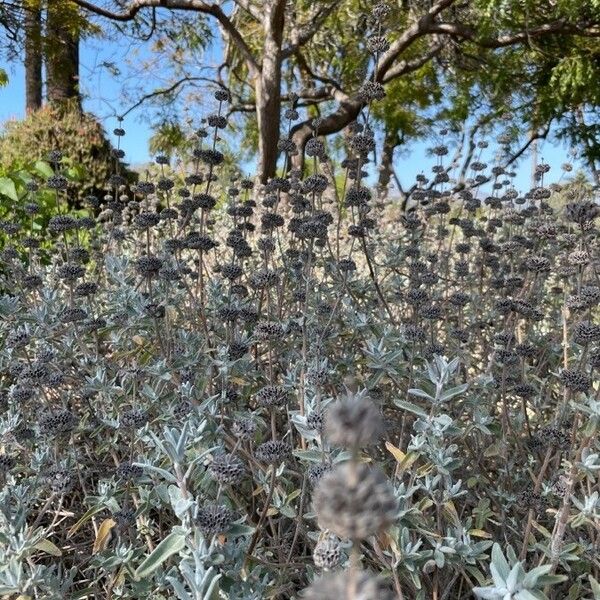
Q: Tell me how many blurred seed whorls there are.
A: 3